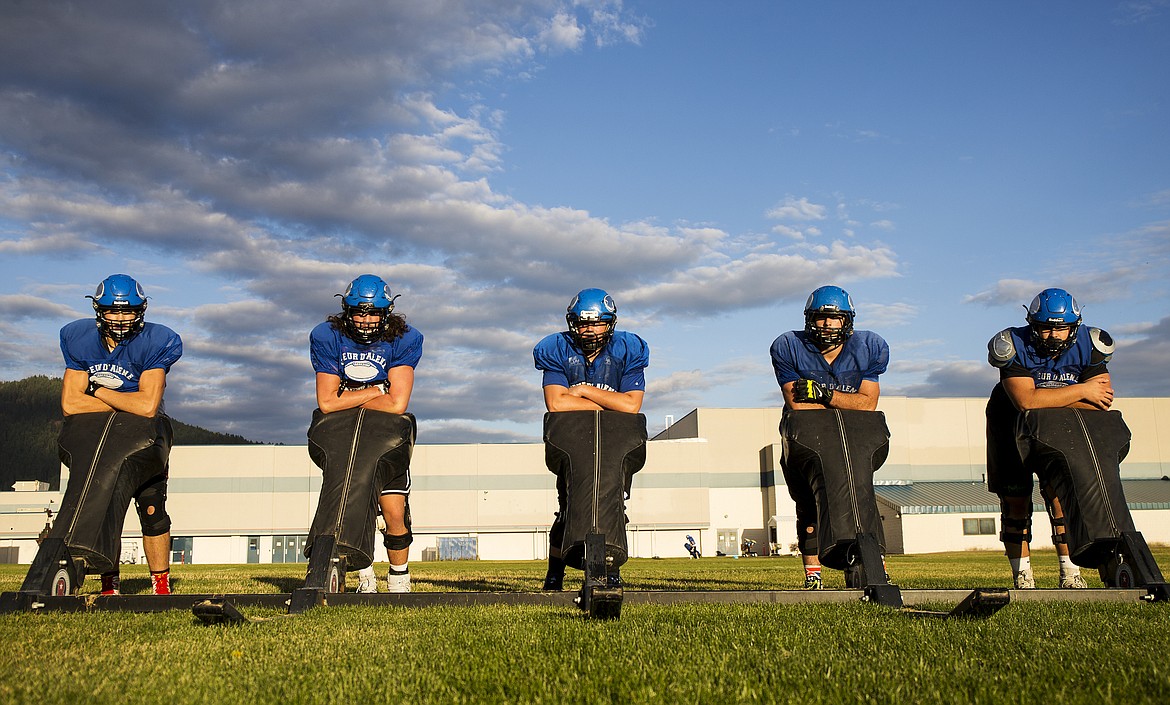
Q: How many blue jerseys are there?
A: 5